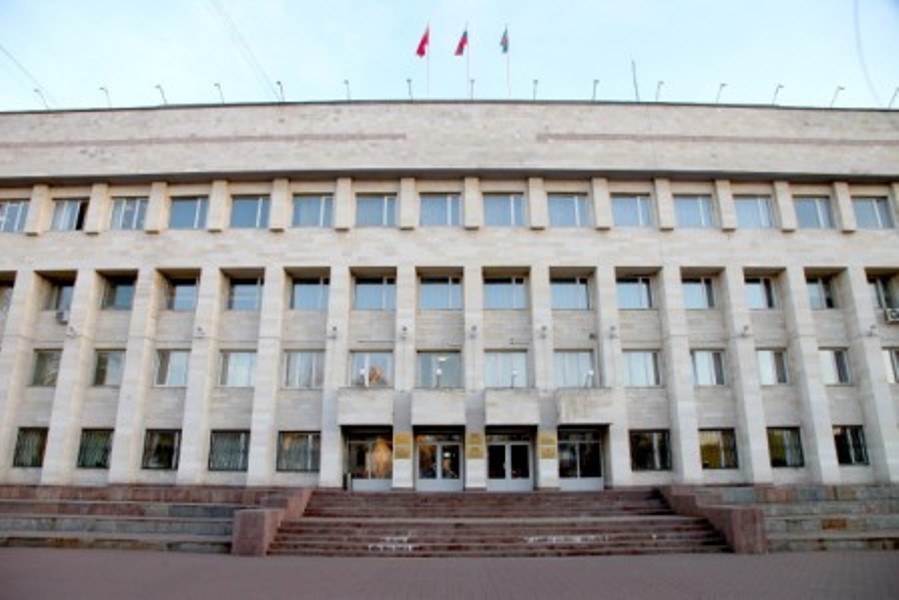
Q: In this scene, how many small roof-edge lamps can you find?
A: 15